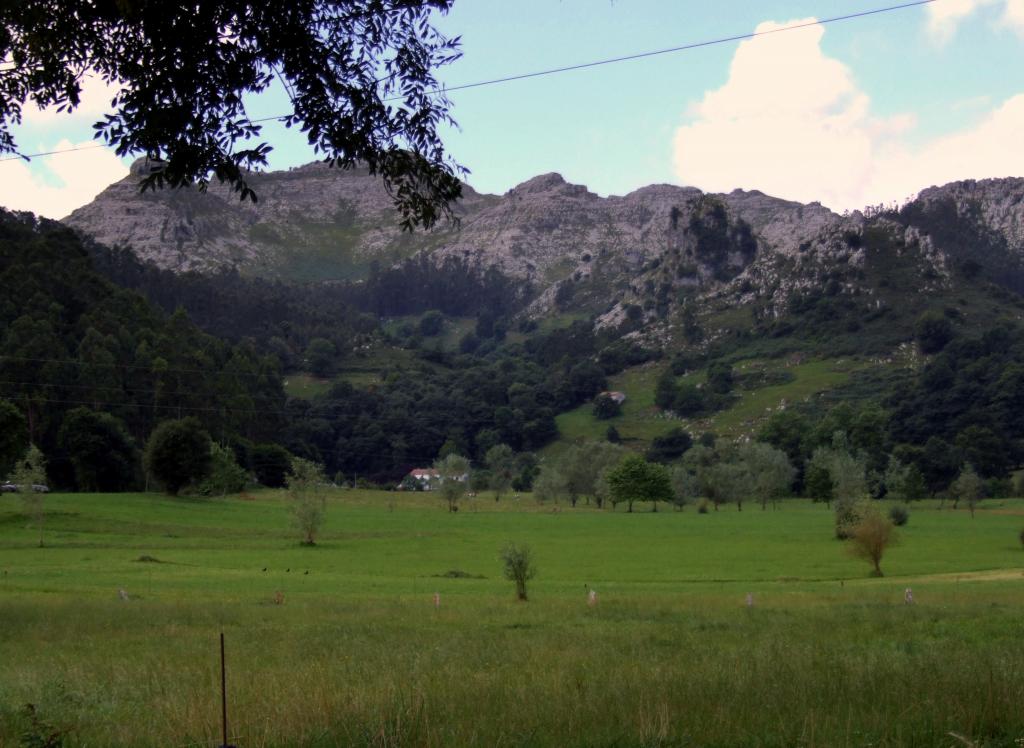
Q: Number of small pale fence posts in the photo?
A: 6